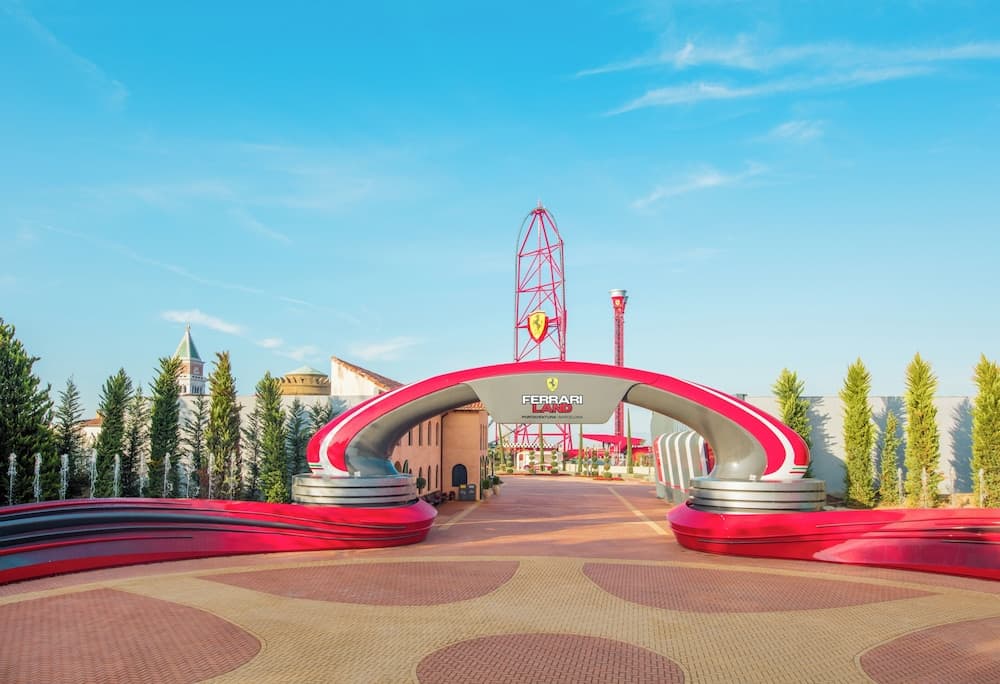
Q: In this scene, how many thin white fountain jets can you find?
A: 14